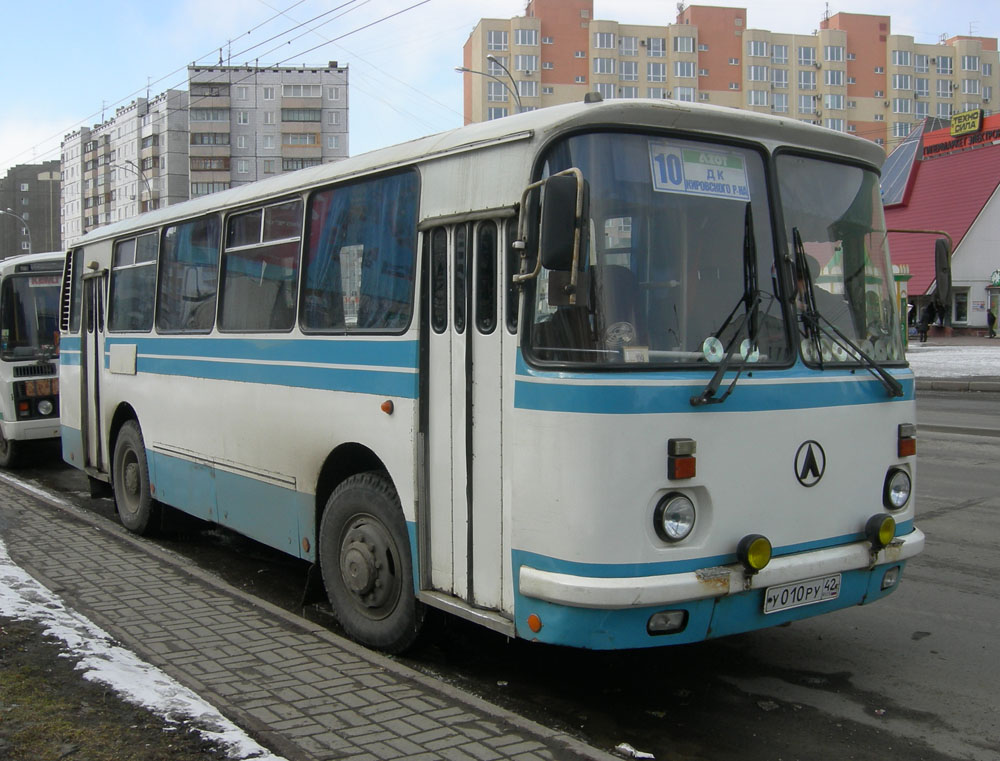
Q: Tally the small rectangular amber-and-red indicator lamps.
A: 2